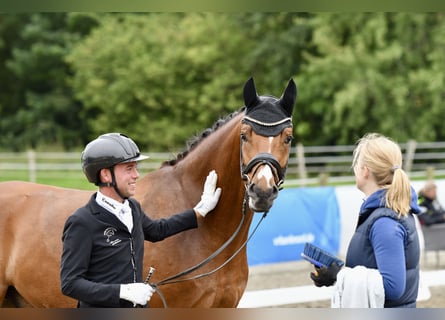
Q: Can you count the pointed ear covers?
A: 2